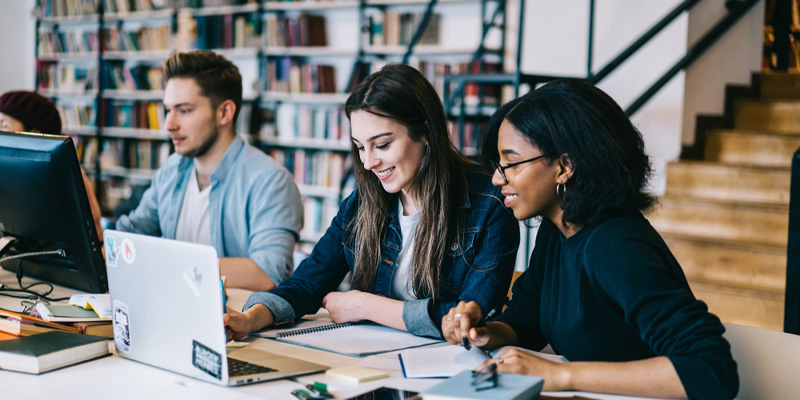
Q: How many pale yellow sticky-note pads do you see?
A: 1